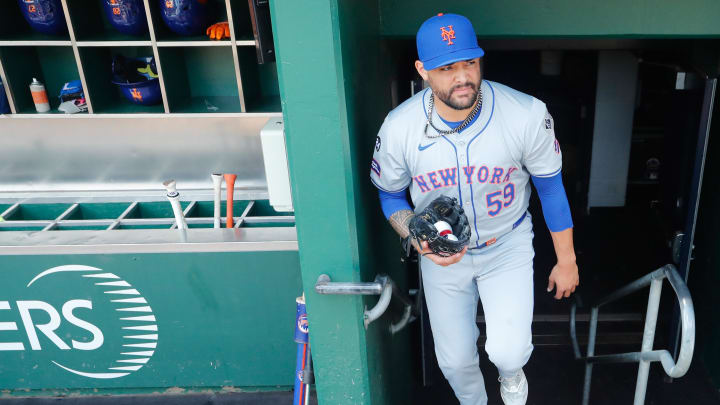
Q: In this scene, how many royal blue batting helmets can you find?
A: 4